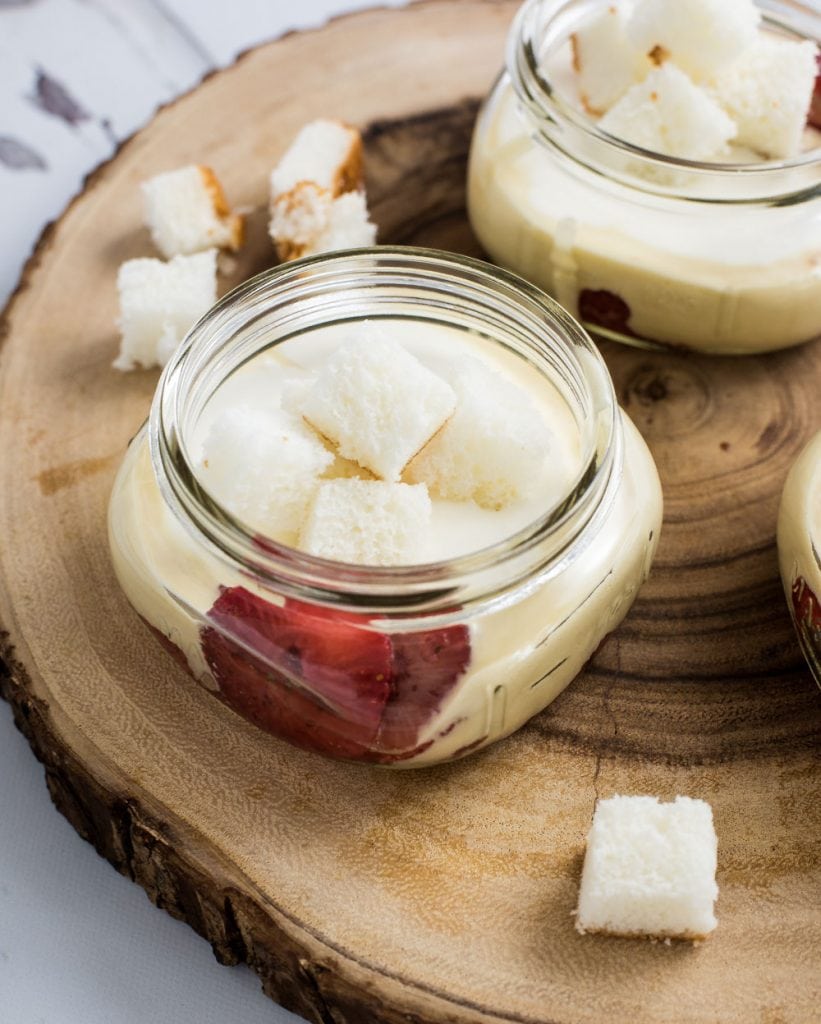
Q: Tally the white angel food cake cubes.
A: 13